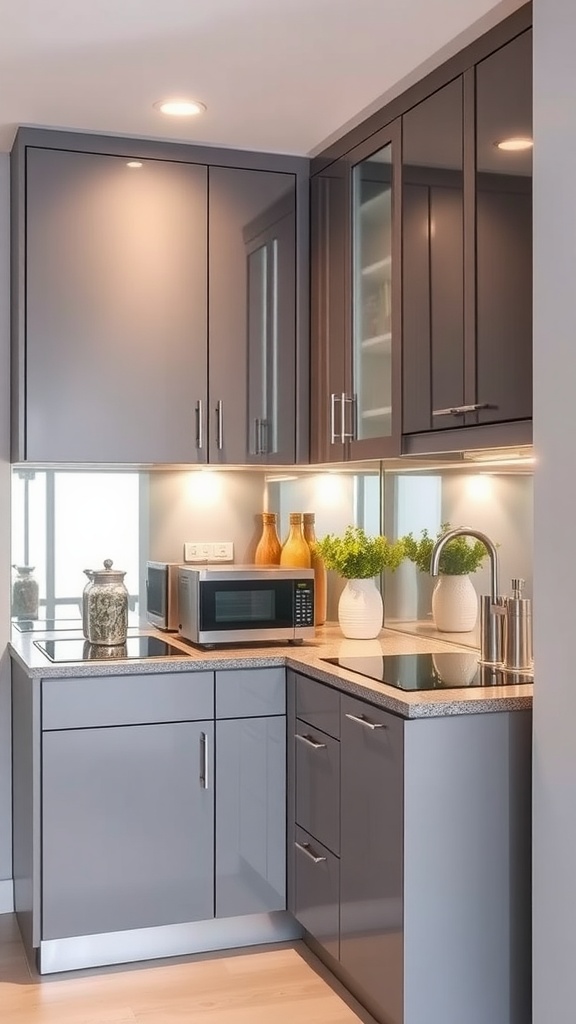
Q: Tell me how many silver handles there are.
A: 9